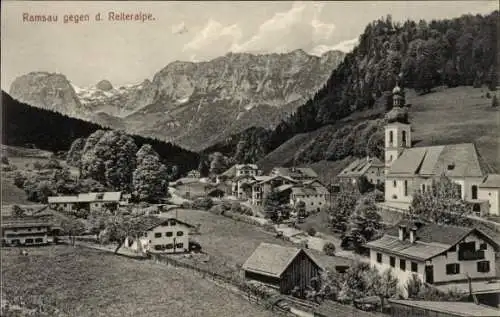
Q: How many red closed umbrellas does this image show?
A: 0